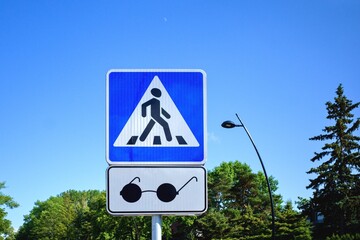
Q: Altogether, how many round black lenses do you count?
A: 2